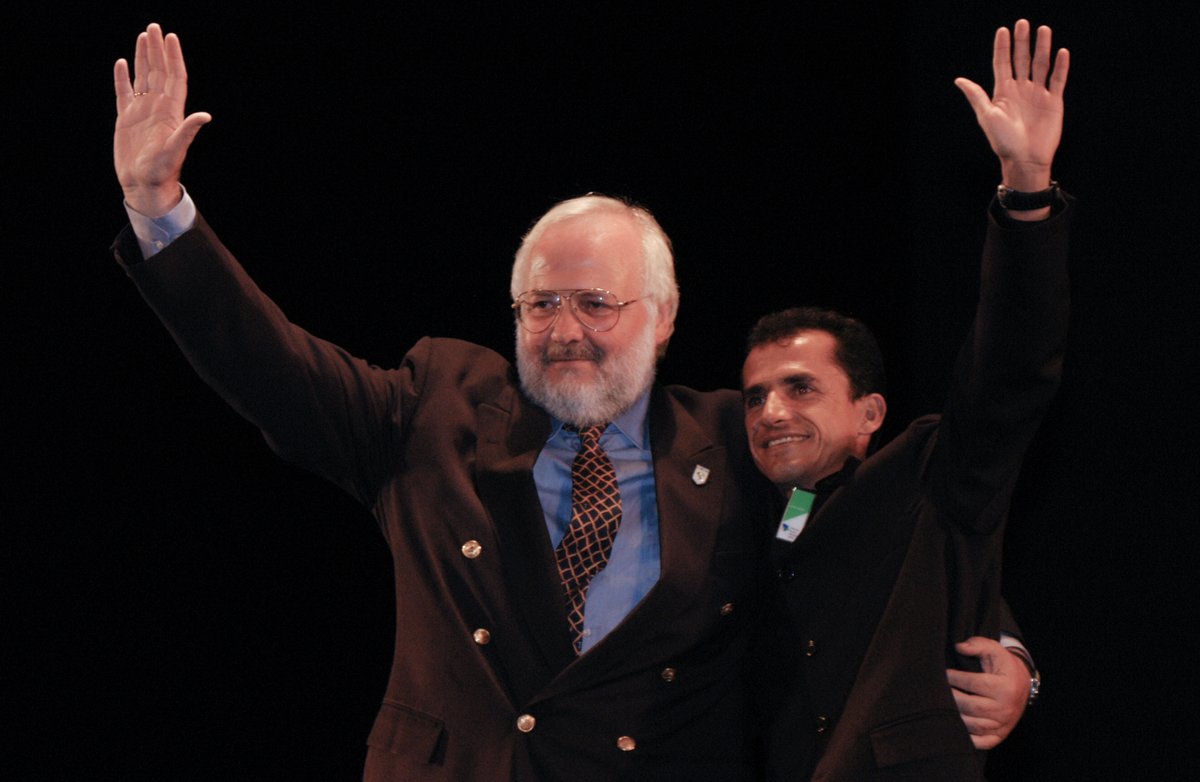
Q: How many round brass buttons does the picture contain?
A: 6